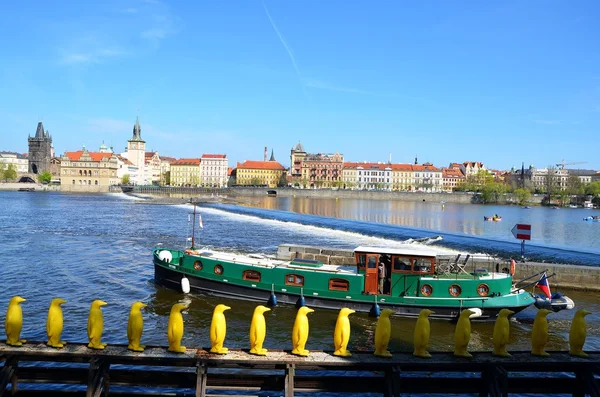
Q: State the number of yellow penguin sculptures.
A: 15